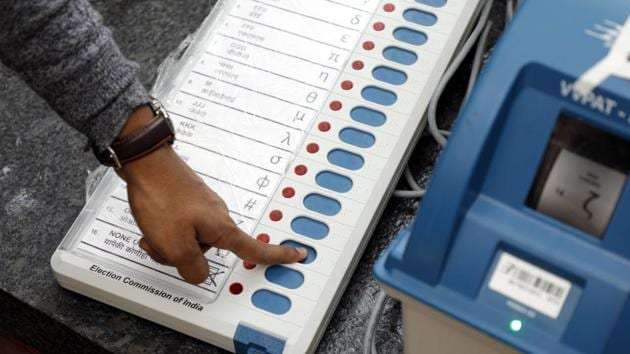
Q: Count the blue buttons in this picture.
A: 15